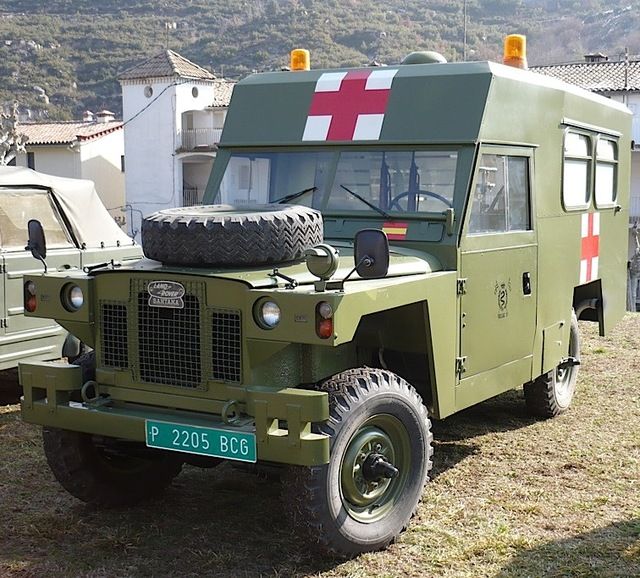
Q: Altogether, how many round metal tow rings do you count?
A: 2